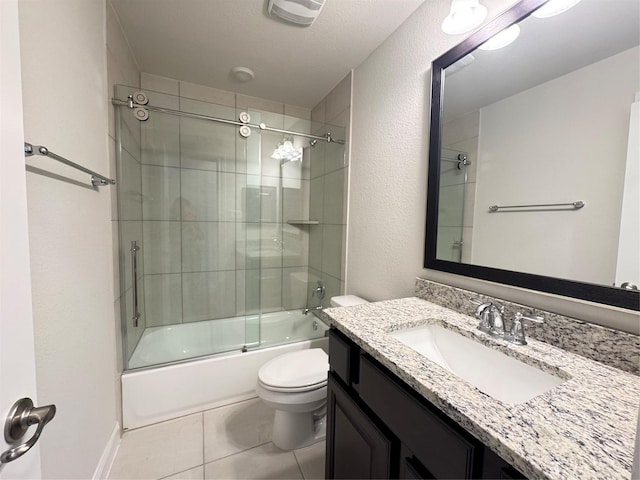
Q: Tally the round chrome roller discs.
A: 4